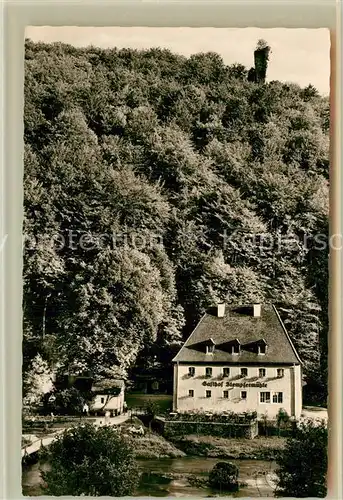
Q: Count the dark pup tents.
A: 0